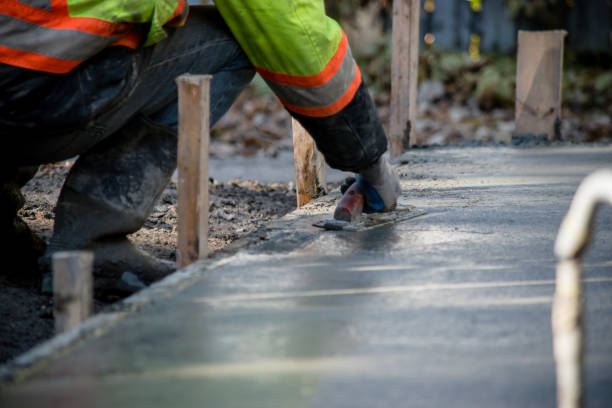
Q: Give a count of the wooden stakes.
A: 5